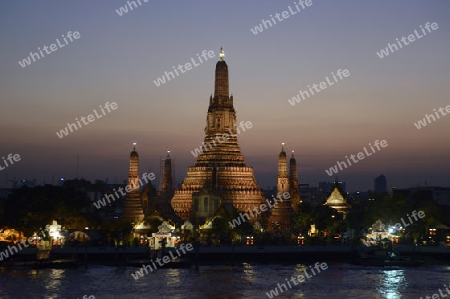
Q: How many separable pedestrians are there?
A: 0